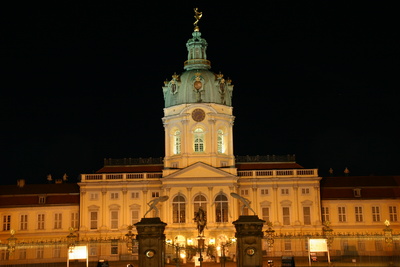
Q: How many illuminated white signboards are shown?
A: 2